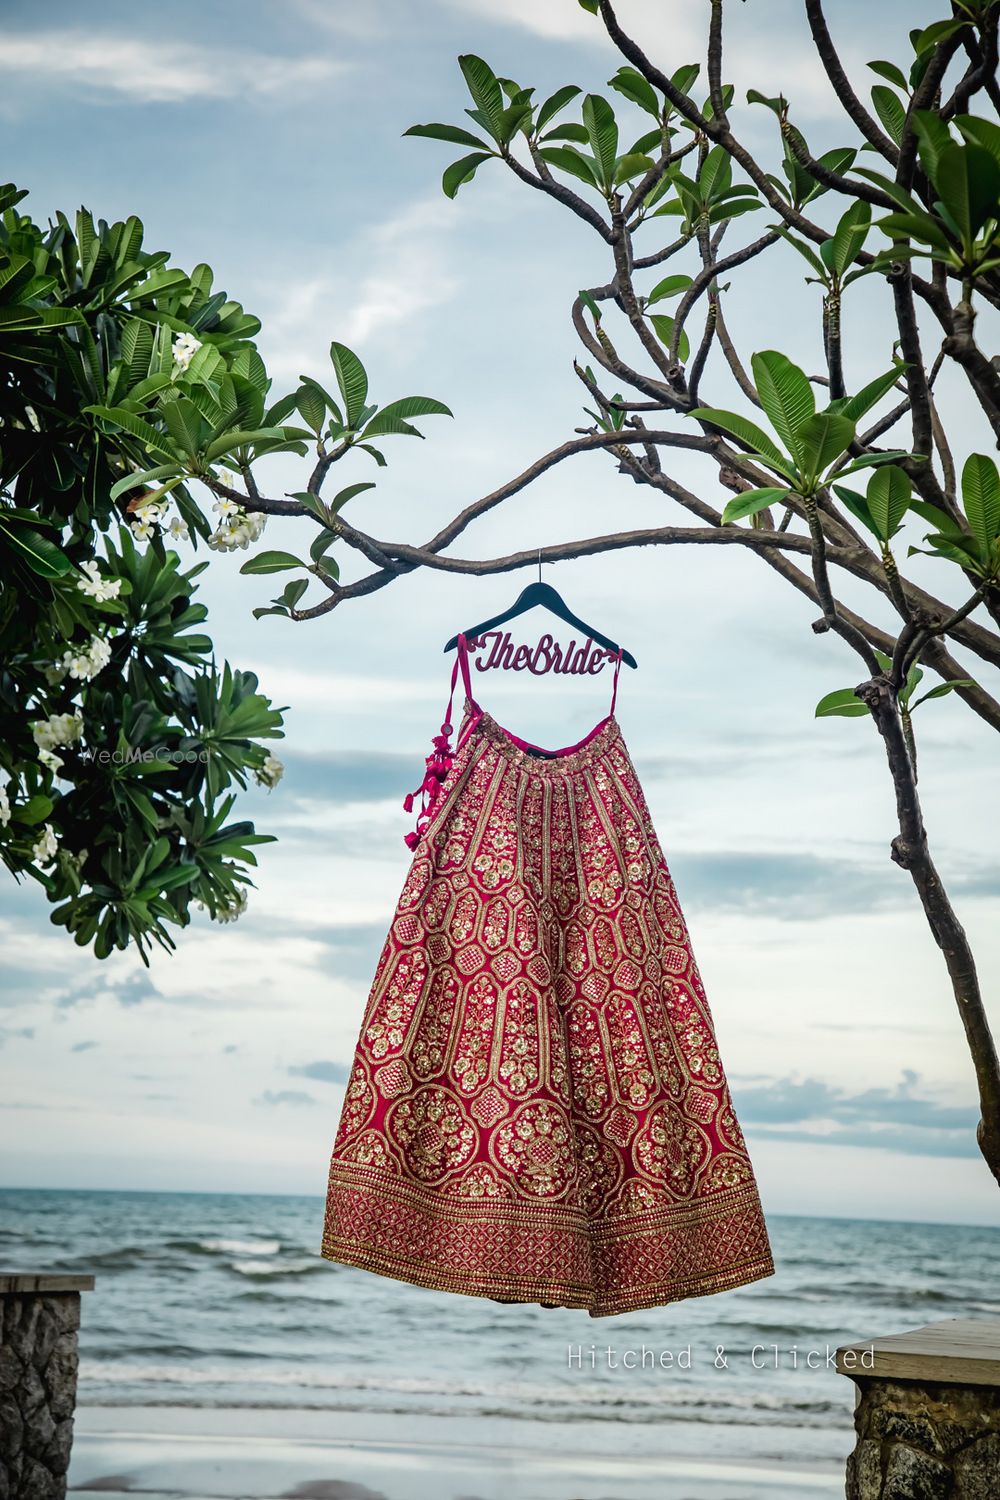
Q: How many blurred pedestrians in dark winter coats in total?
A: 0